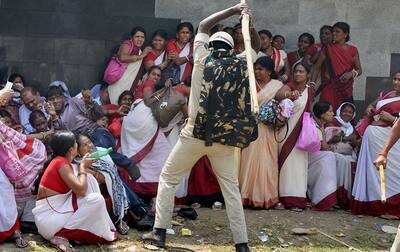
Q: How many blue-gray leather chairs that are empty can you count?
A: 0